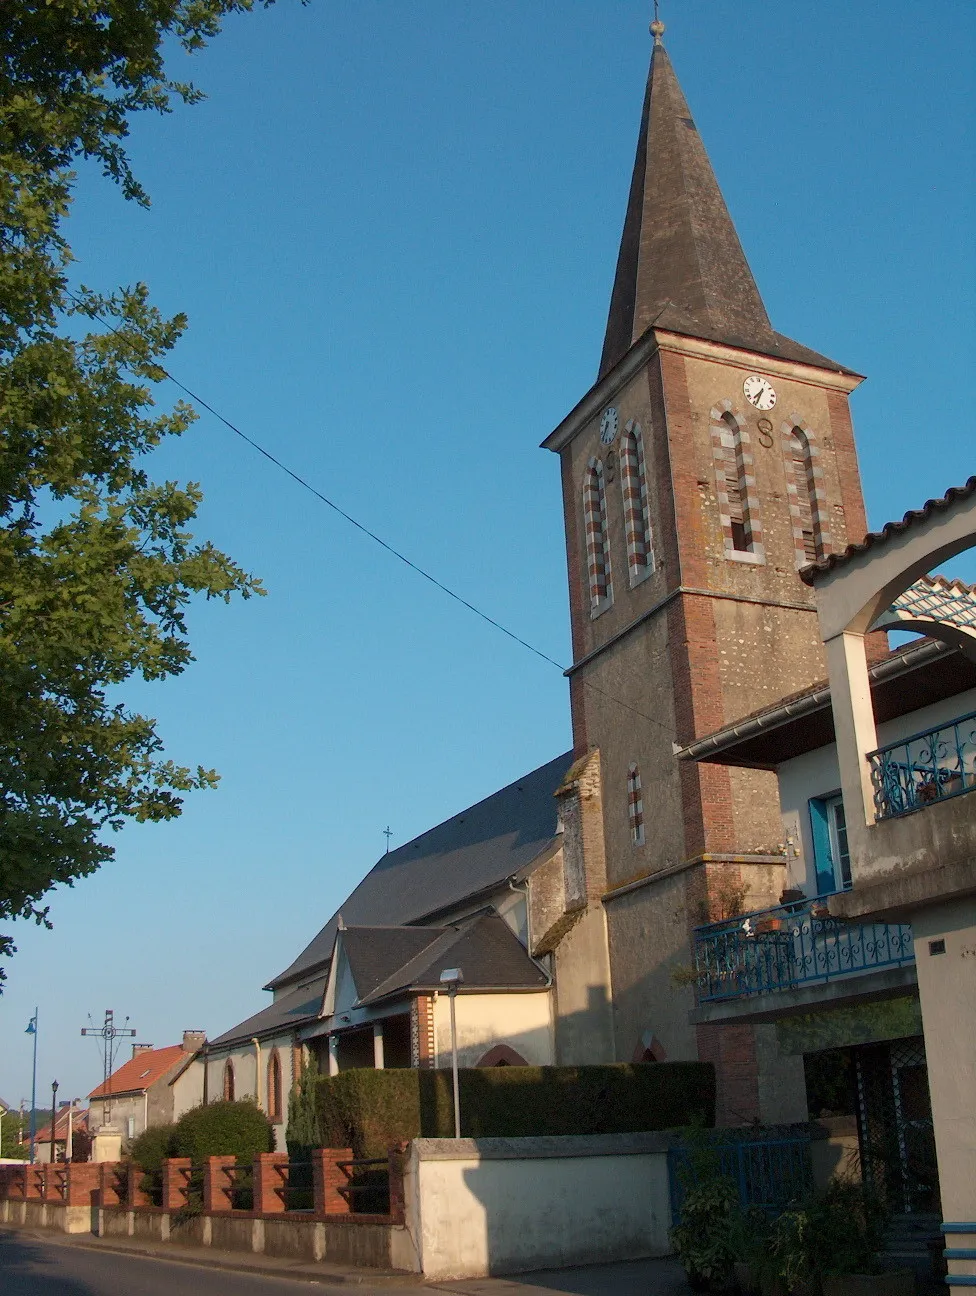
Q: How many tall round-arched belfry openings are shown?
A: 4